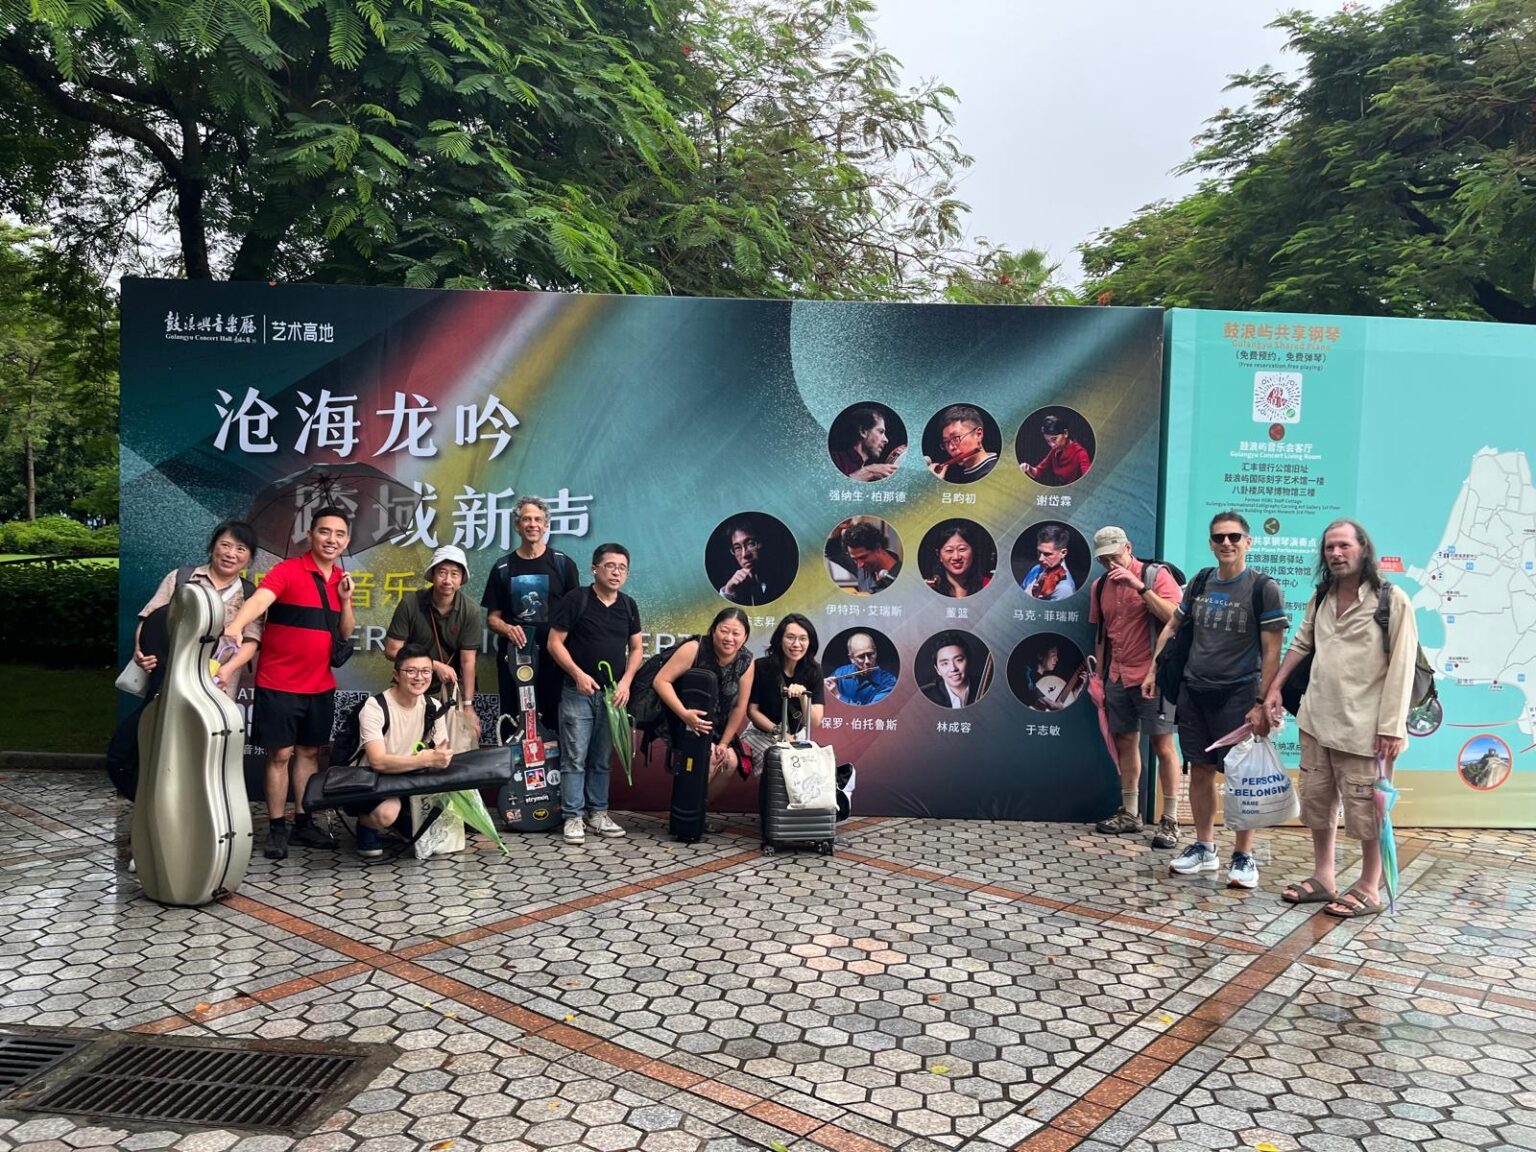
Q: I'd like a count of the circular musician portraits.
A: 10